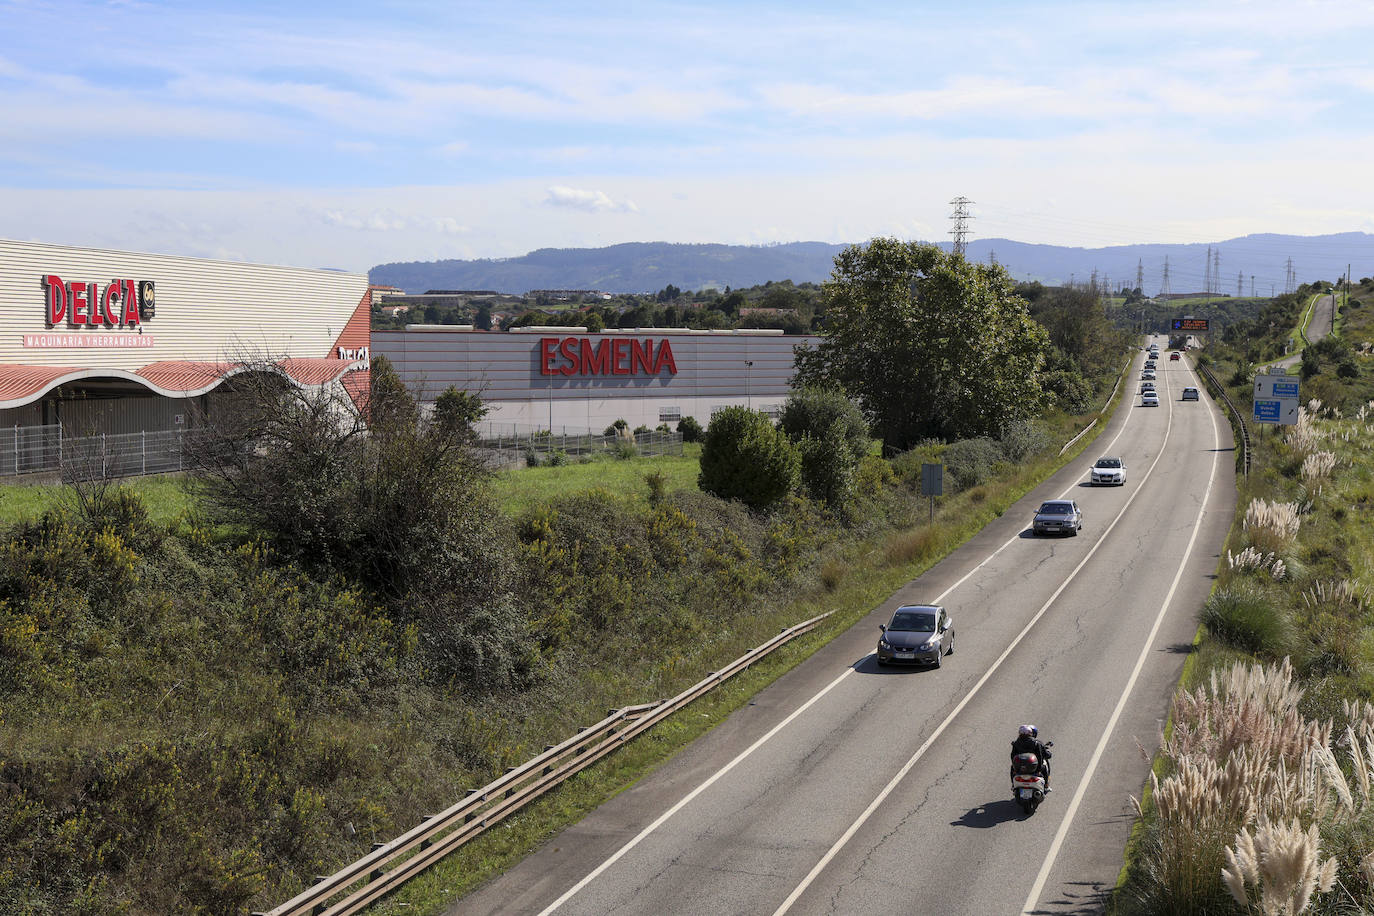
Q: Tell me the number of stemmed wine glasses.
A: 0